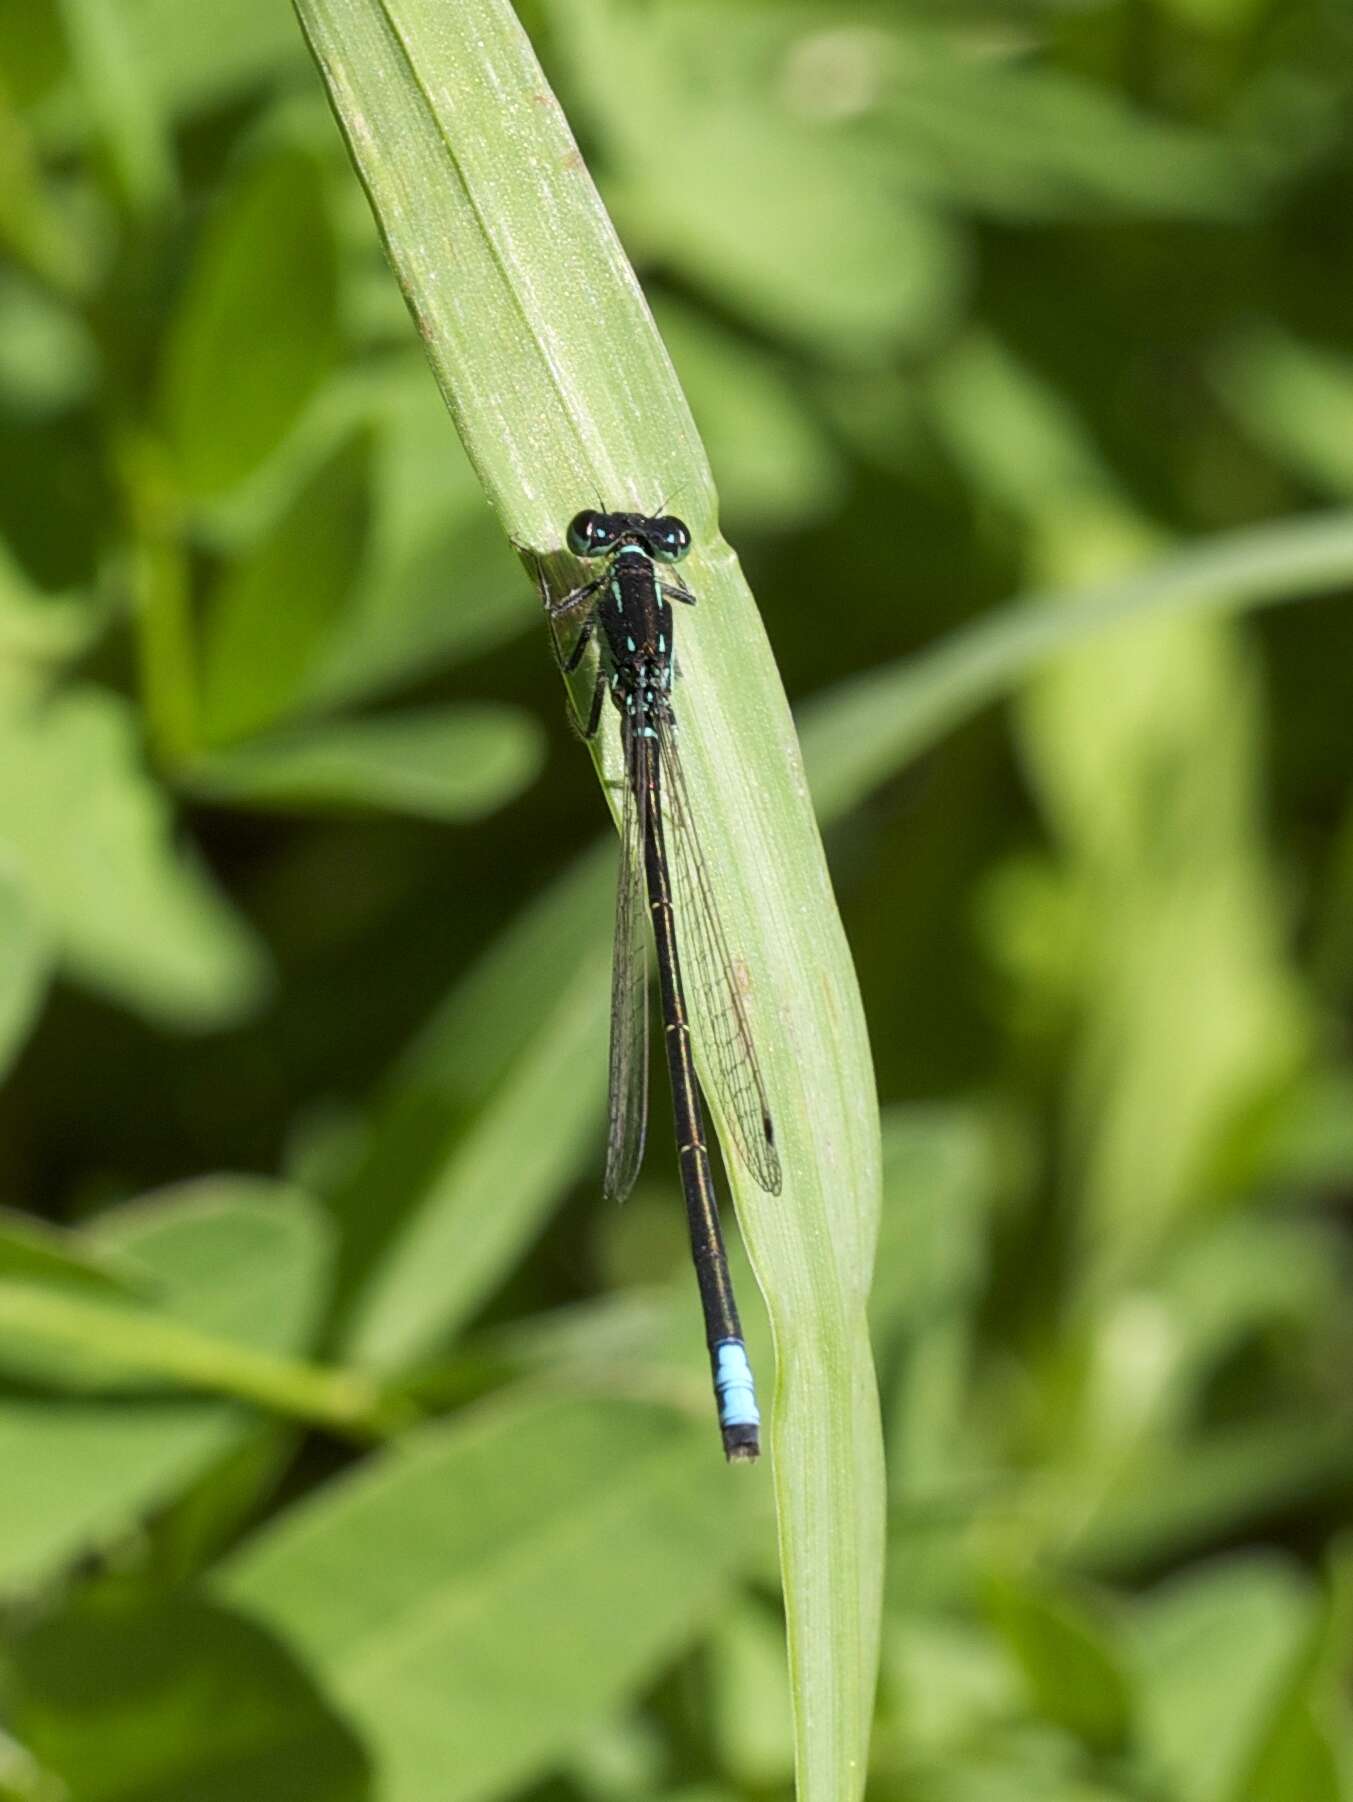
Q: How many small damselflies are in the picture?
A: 1